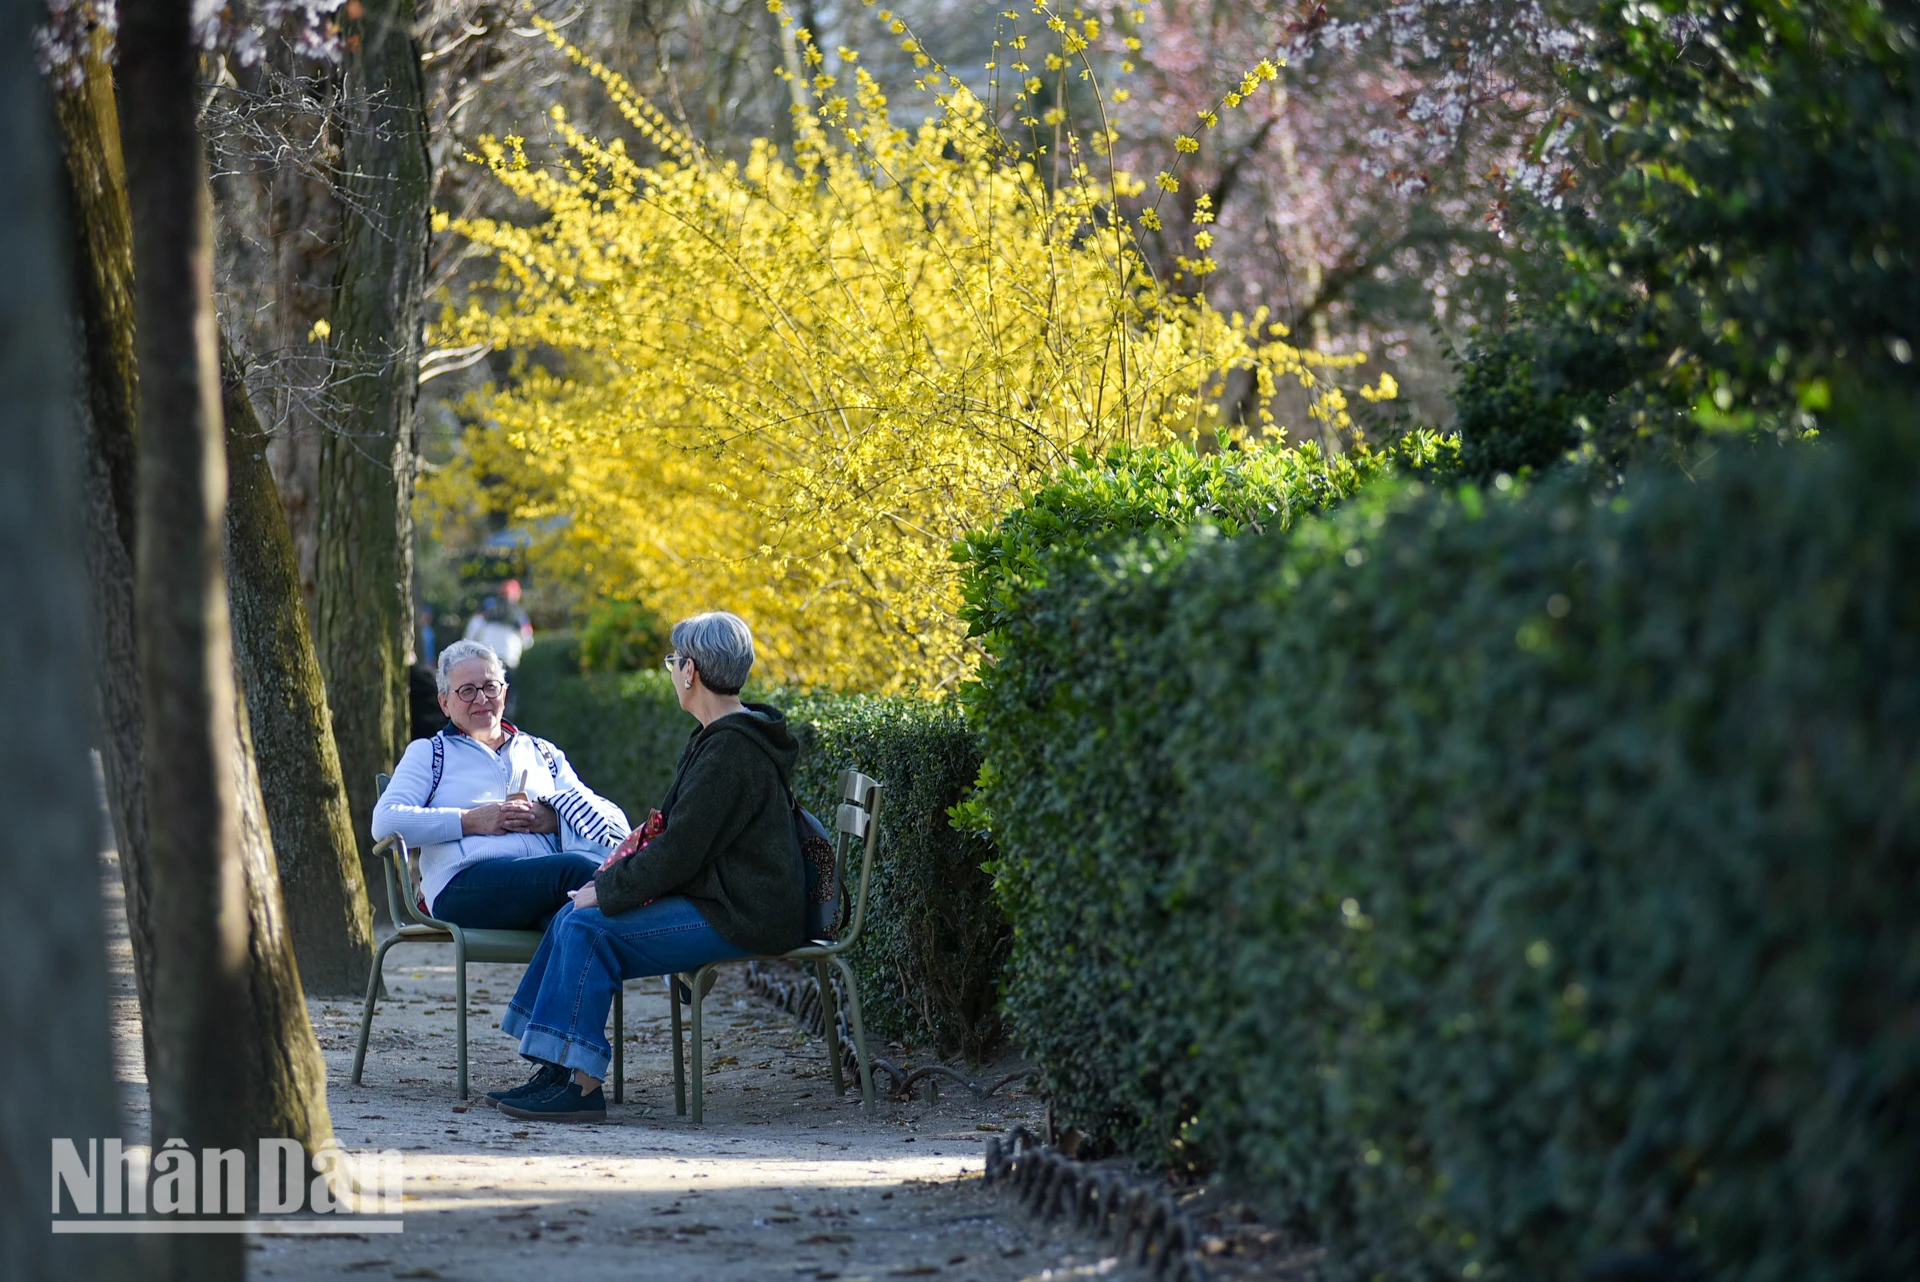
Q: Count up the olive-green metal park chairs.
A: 2